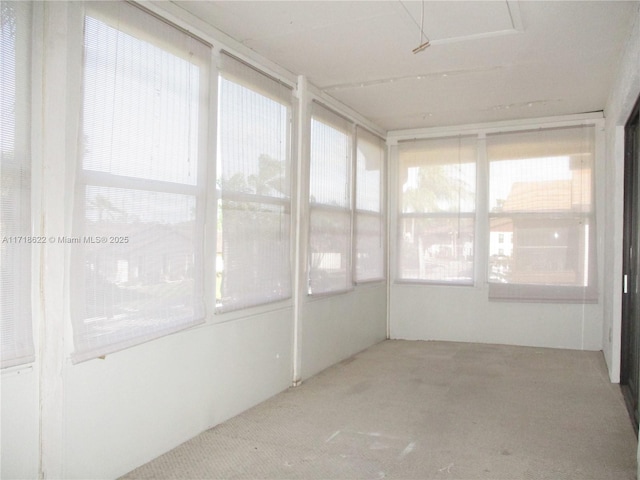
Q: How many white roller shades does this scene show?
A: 7